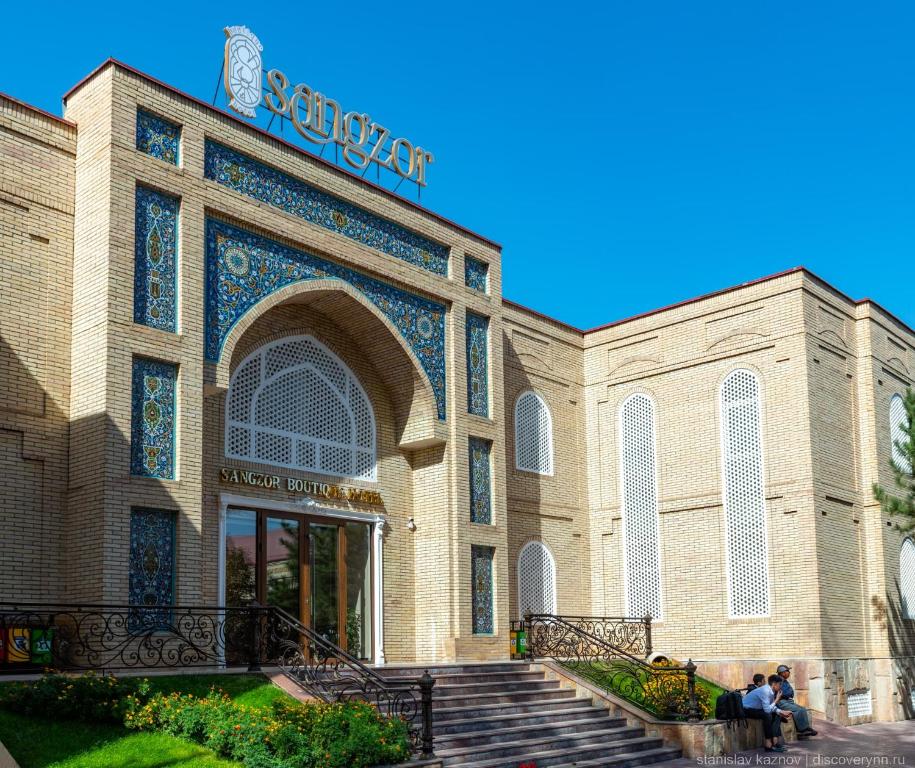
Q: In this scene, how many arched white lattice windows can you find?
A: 7